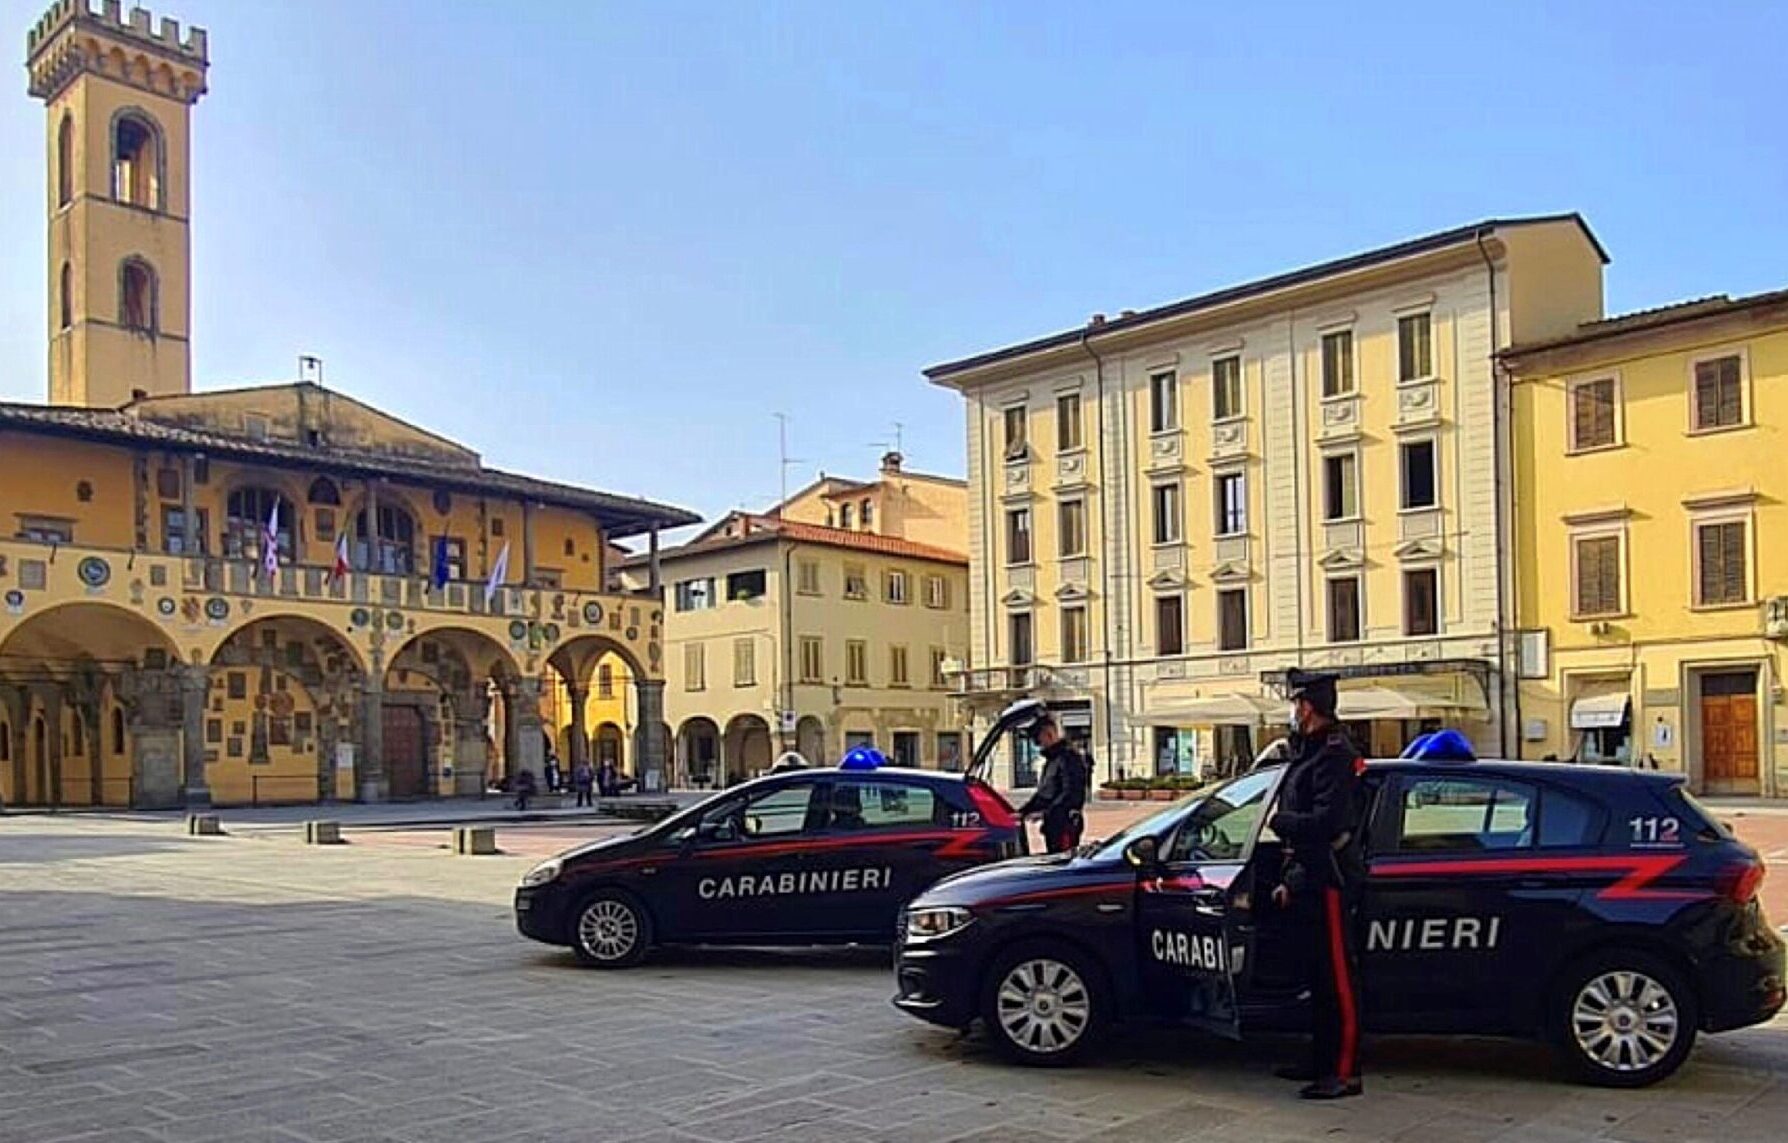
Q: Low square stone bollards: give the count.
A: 3